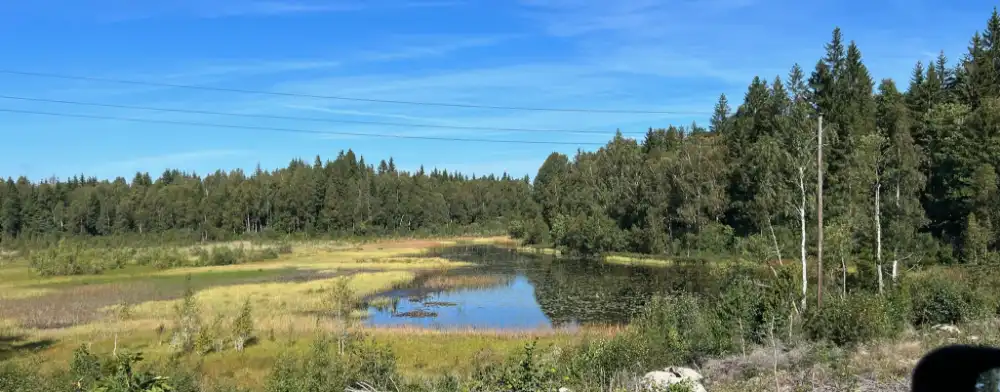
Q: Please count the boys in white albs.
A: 0